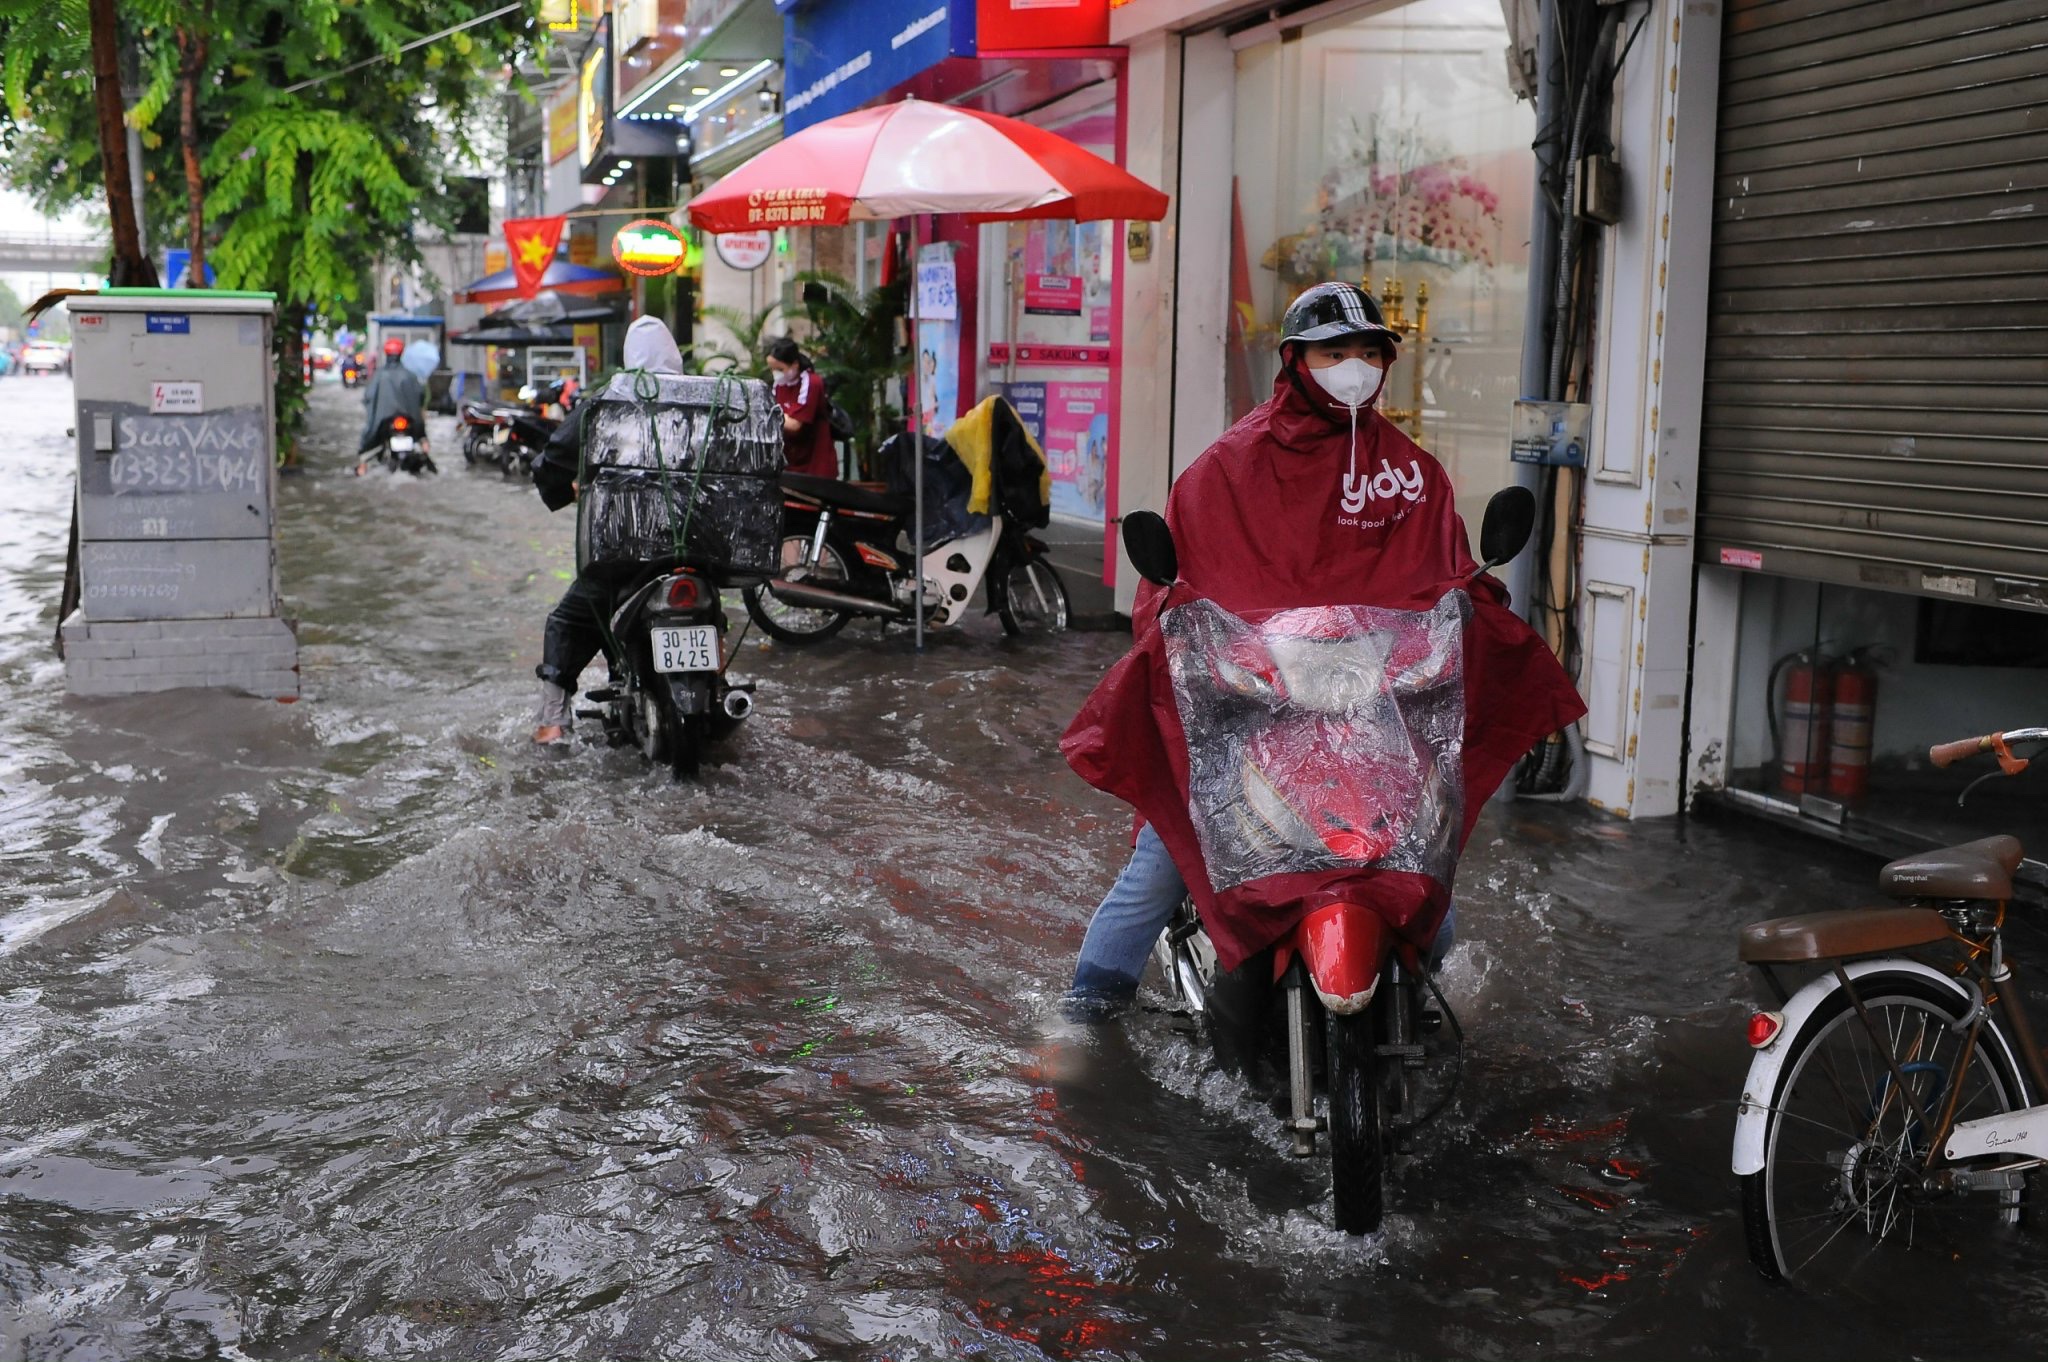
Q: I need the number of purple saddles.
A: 0